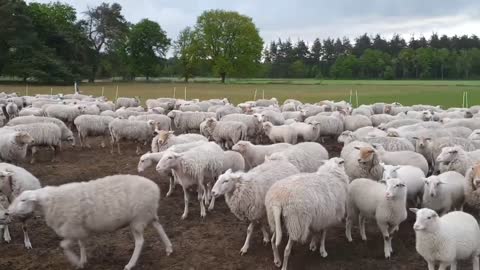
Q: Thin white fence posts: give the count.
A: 13